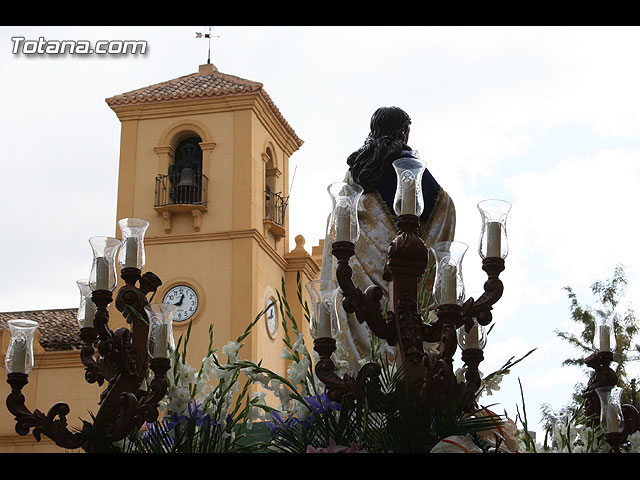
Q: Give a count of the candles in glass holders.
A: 13